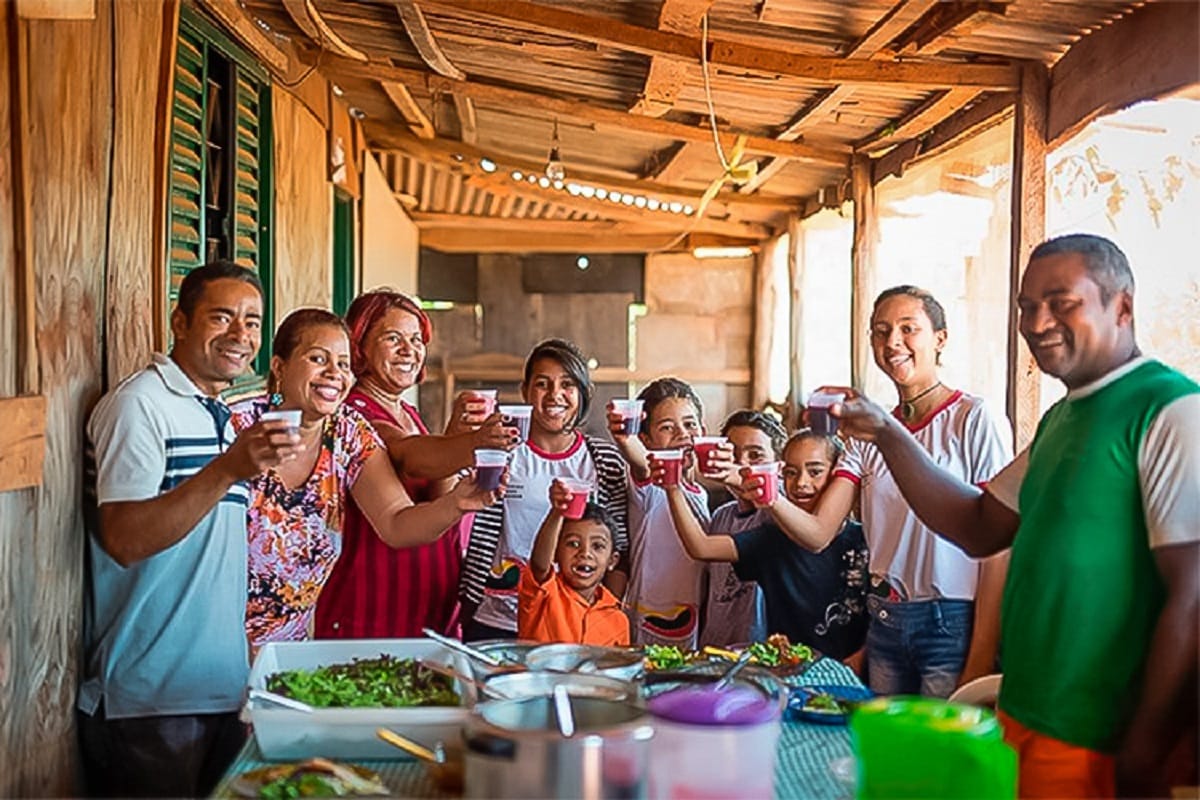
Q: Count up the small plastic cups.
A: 10